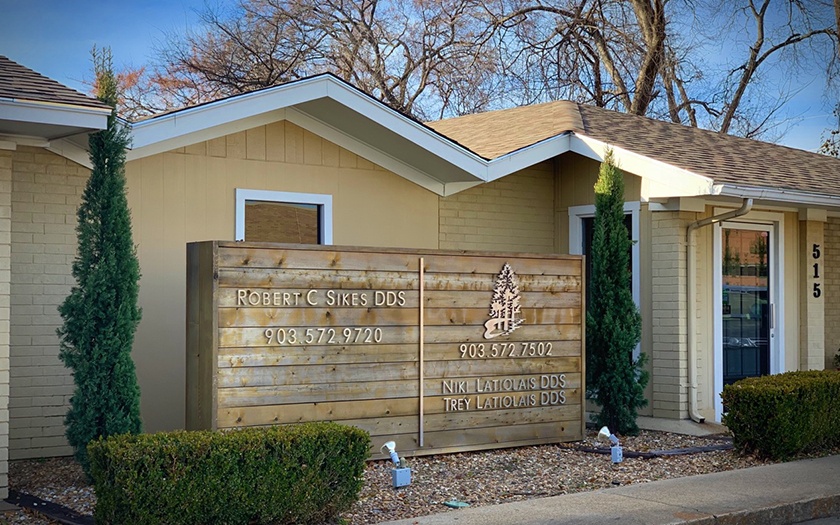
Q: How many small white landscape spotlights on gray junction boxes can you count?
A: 2